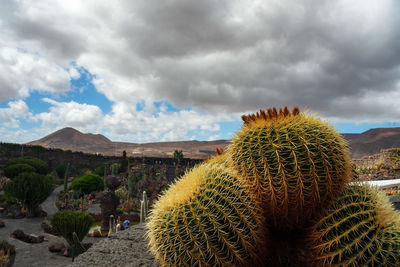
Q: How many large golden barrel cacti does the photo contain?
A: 3